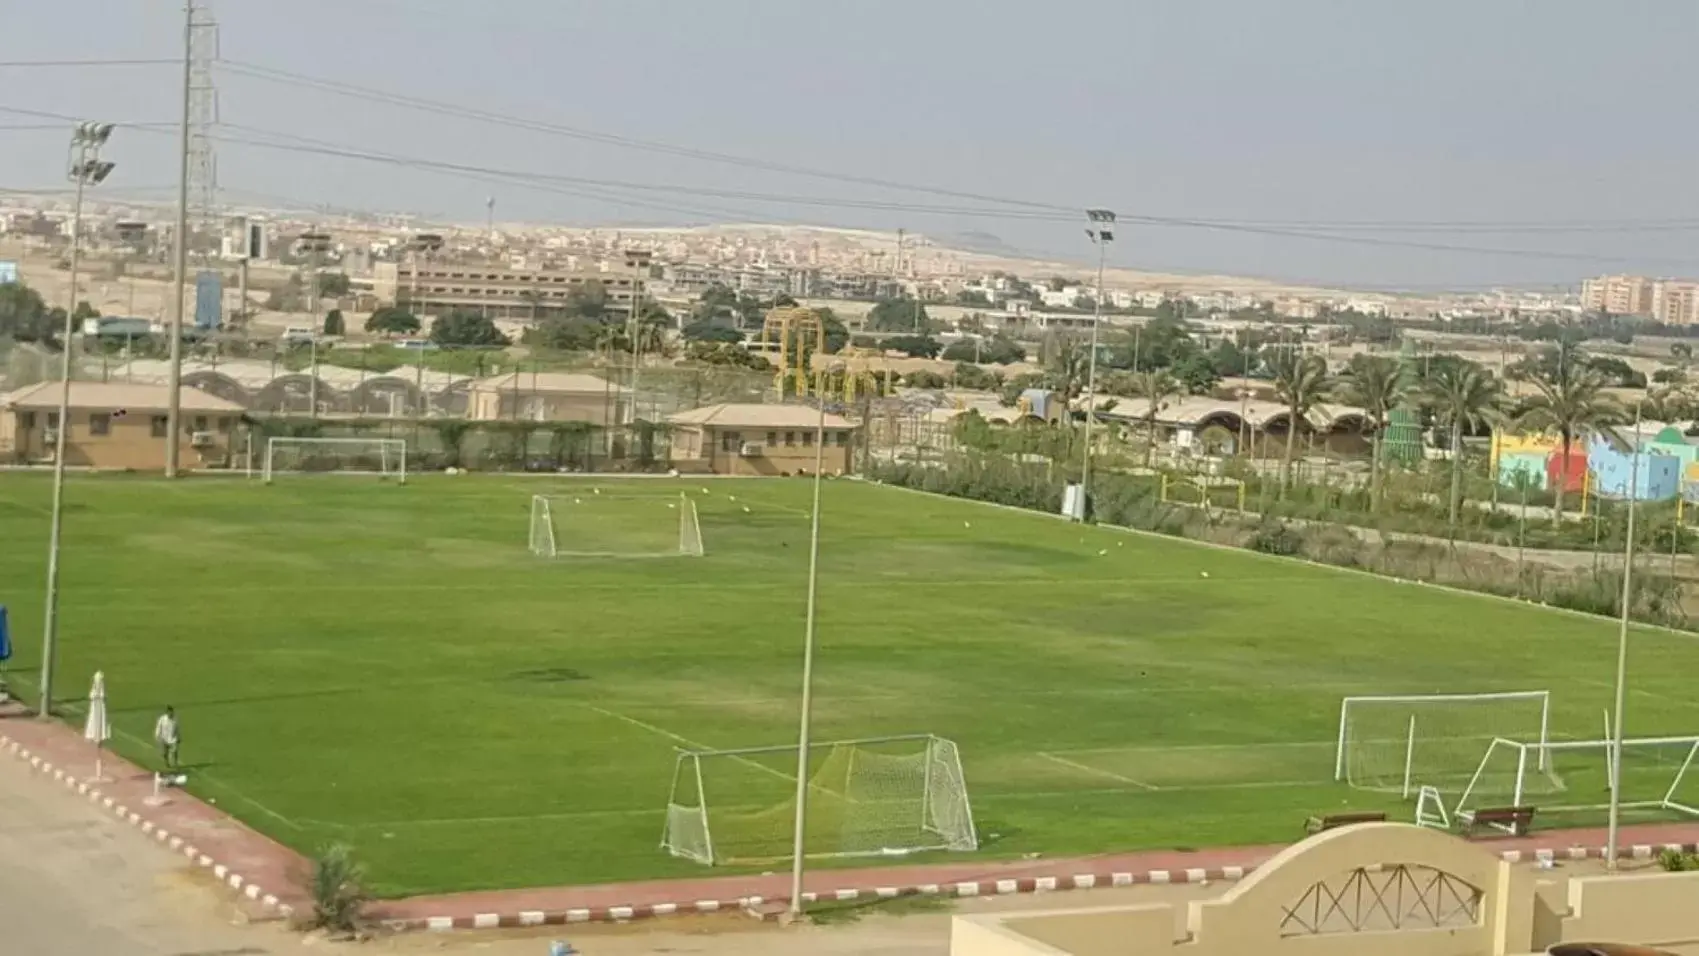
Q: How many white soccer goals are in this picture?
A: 5